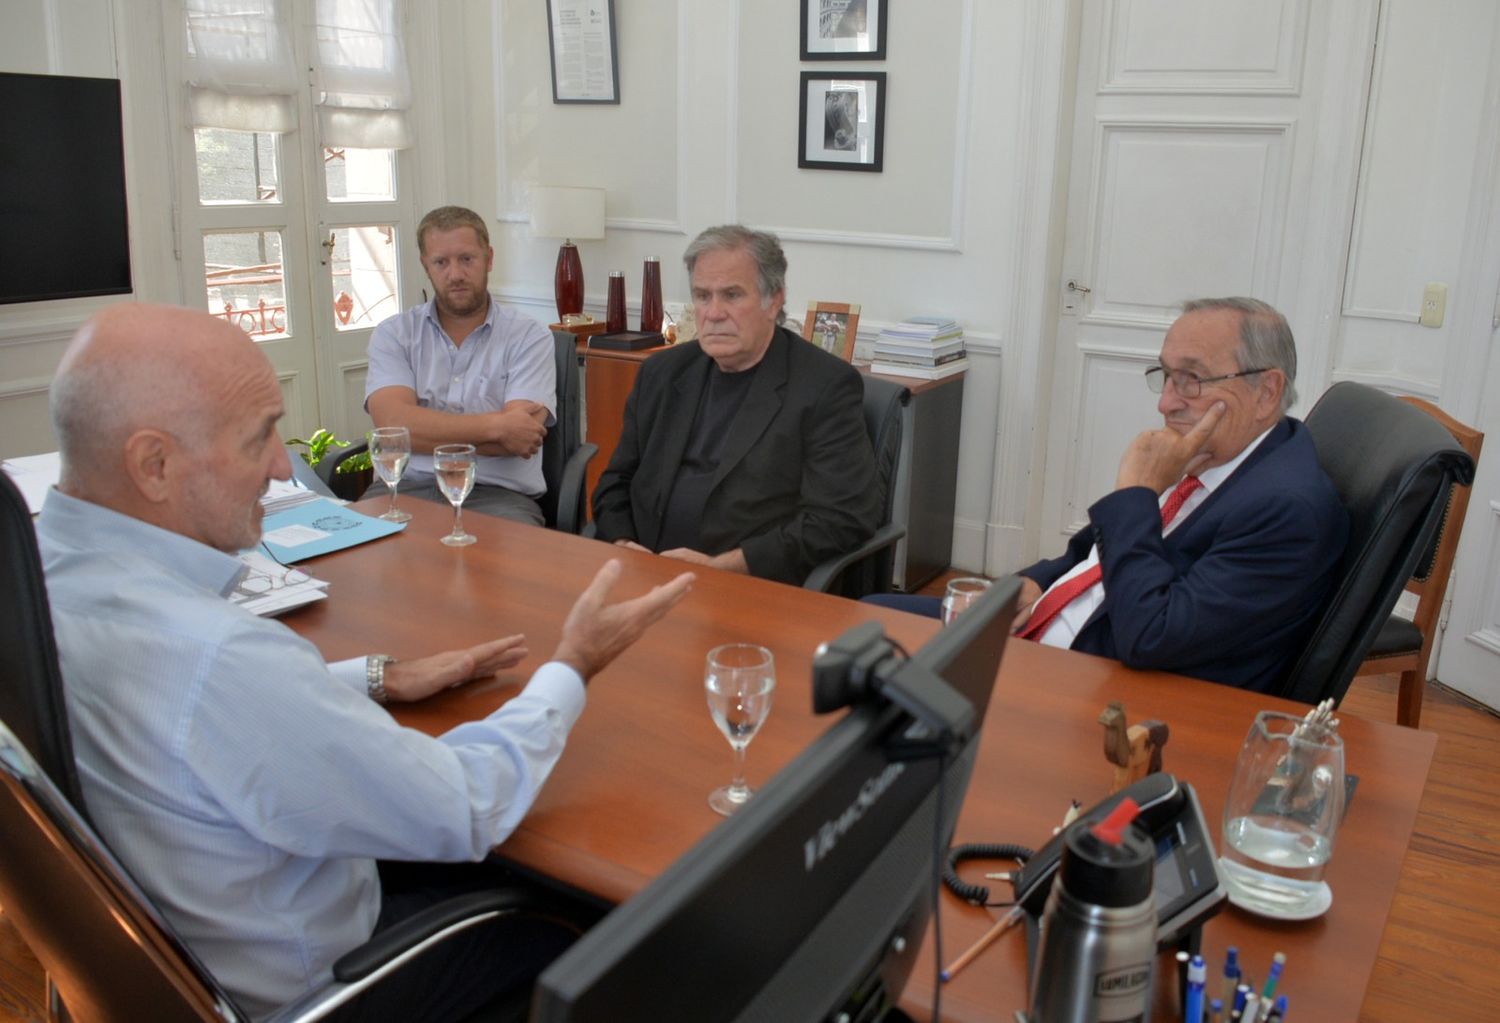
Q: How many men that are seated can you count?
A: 4